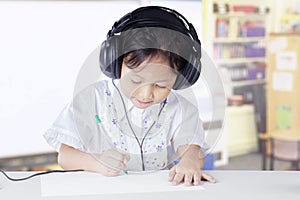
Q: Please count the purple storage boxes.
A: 3